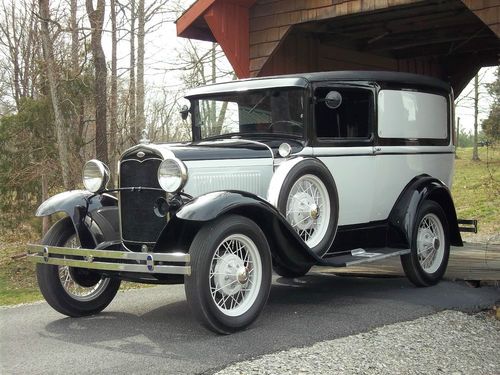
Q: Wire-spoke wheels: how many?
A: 4